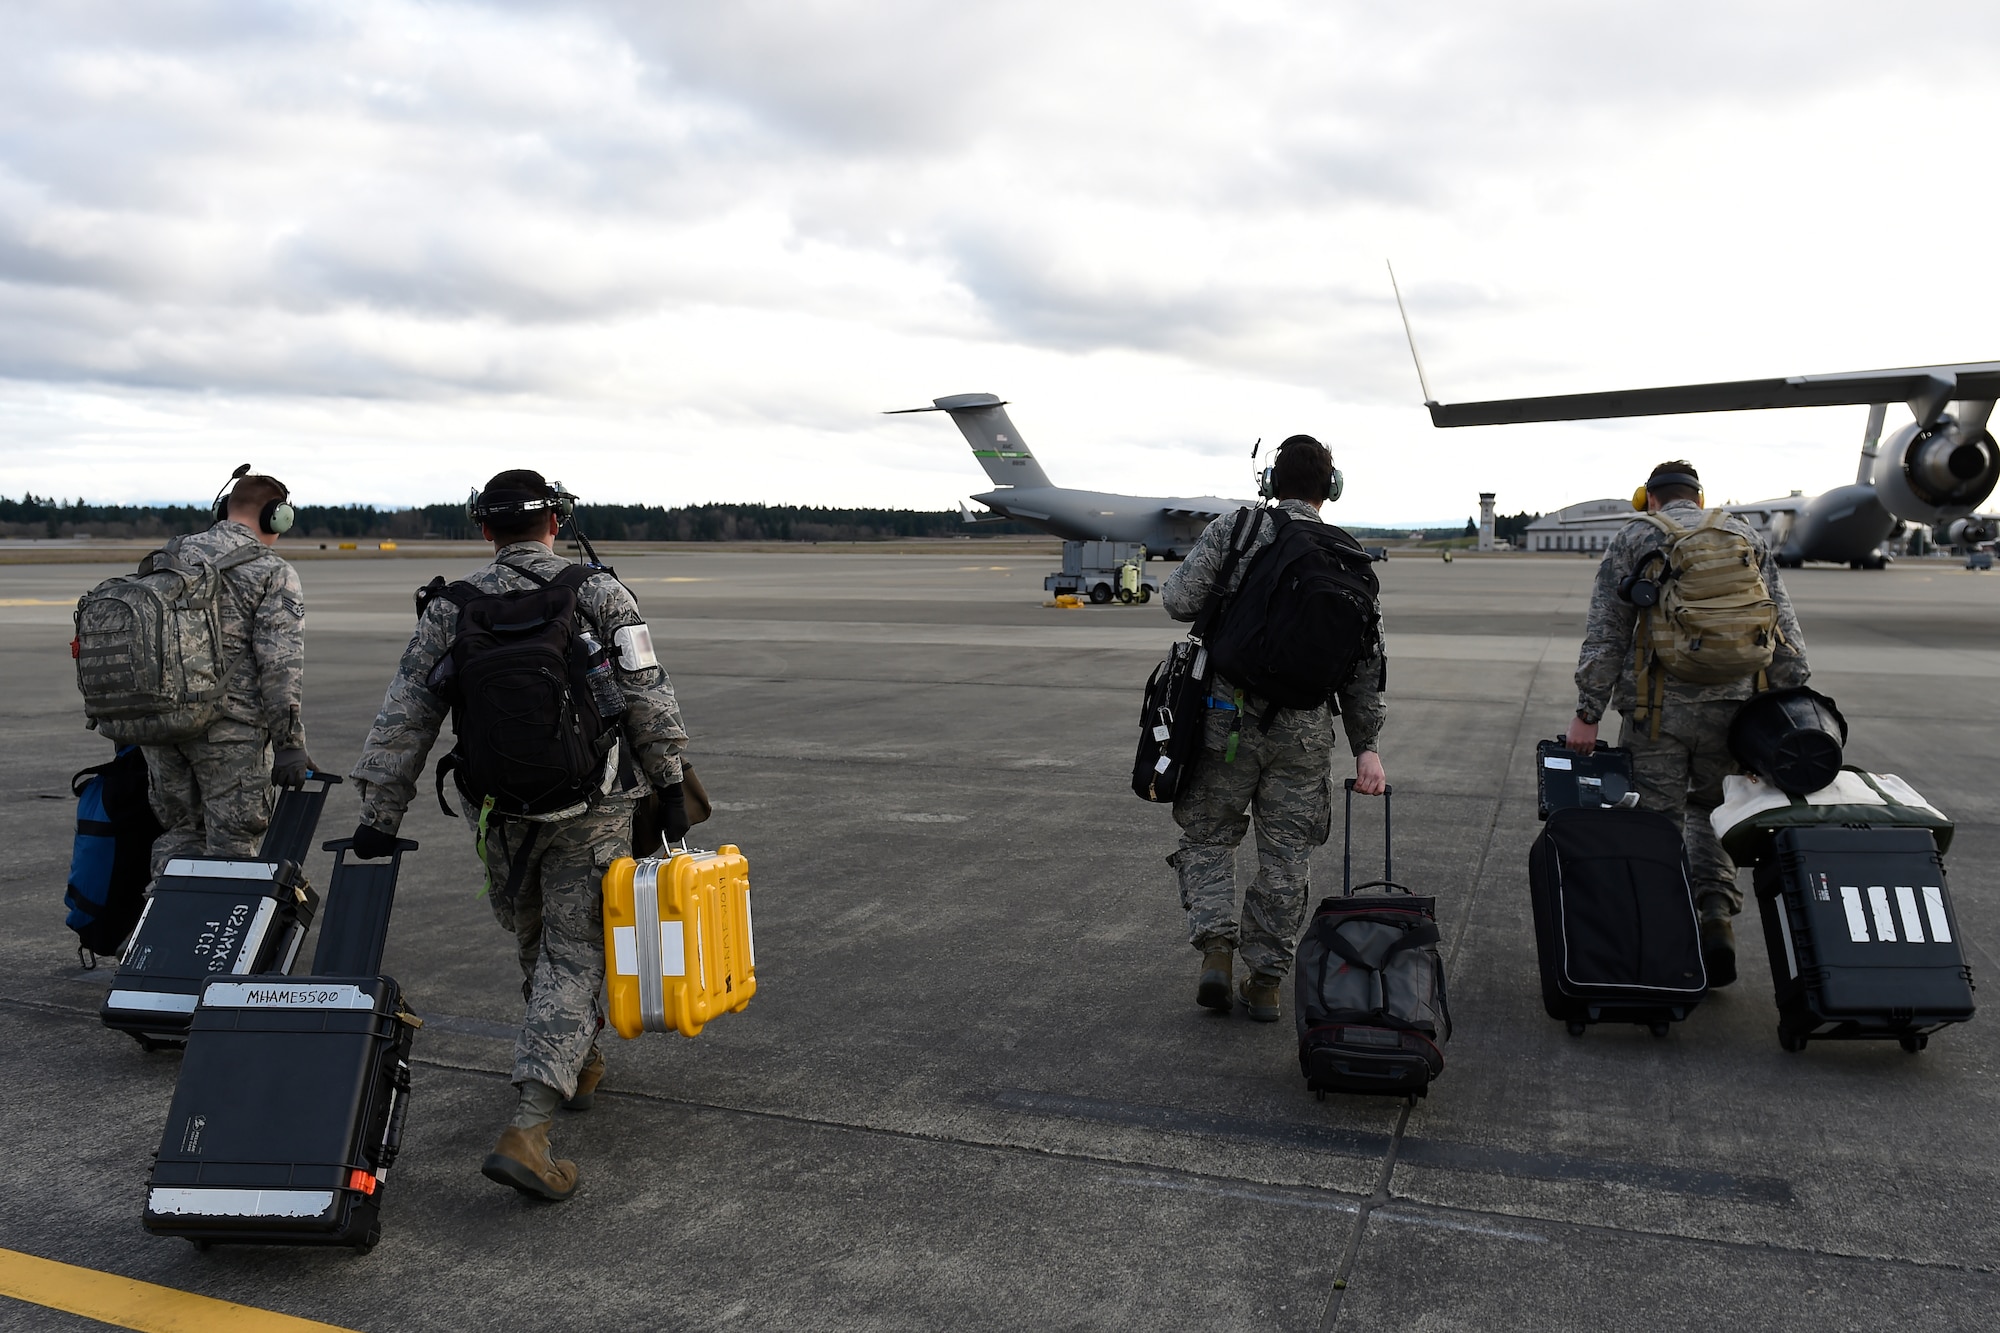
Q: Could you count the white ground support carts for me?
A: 1